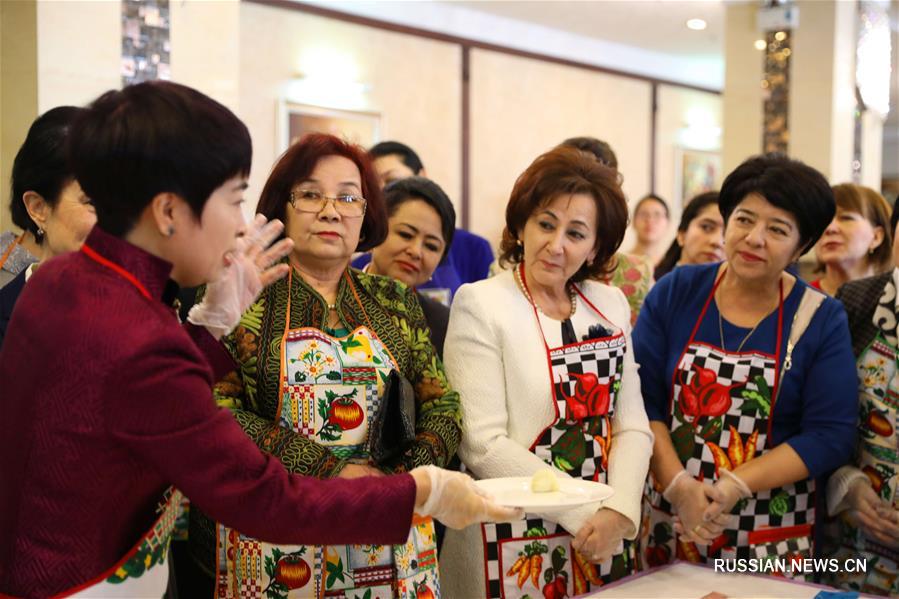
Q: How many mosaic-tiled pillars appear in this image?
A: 2